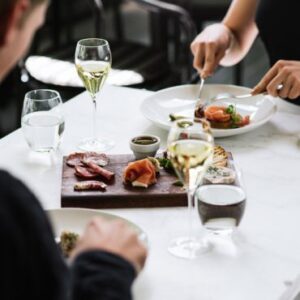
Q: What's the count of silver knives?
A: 1